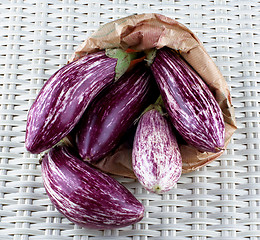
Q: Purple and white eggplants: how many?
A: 5